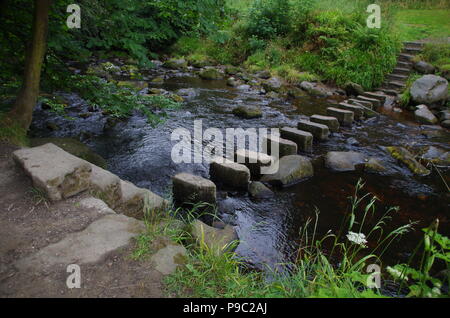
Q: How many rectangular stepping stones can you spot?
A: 12